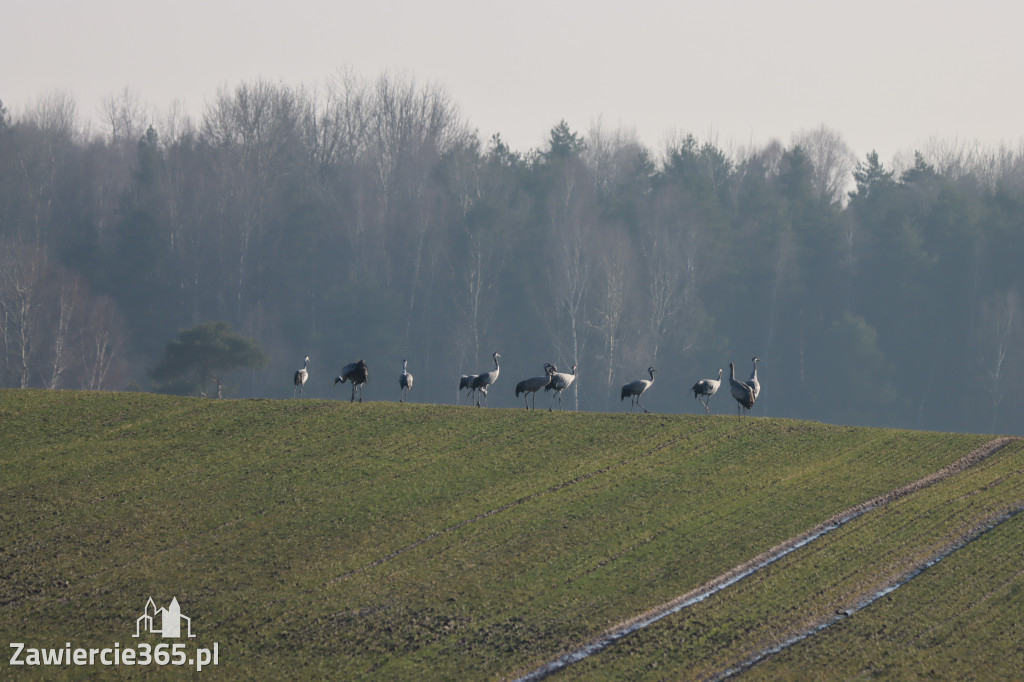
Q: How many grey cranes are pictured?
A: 11